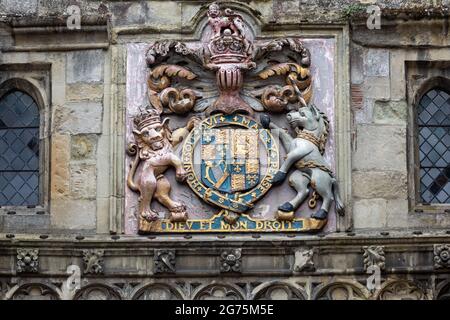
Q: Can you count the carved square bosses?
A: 7